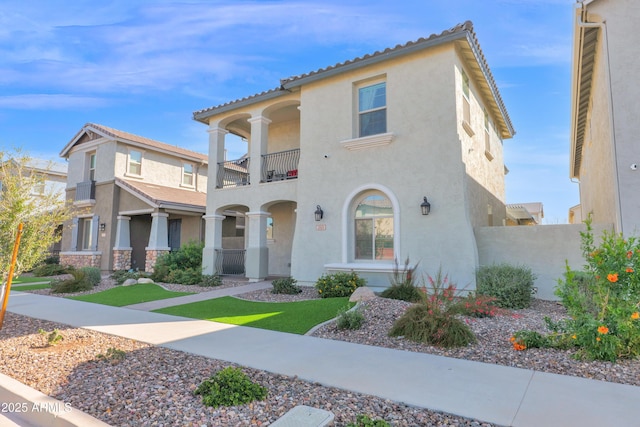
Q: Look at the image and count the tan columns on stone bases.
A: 2